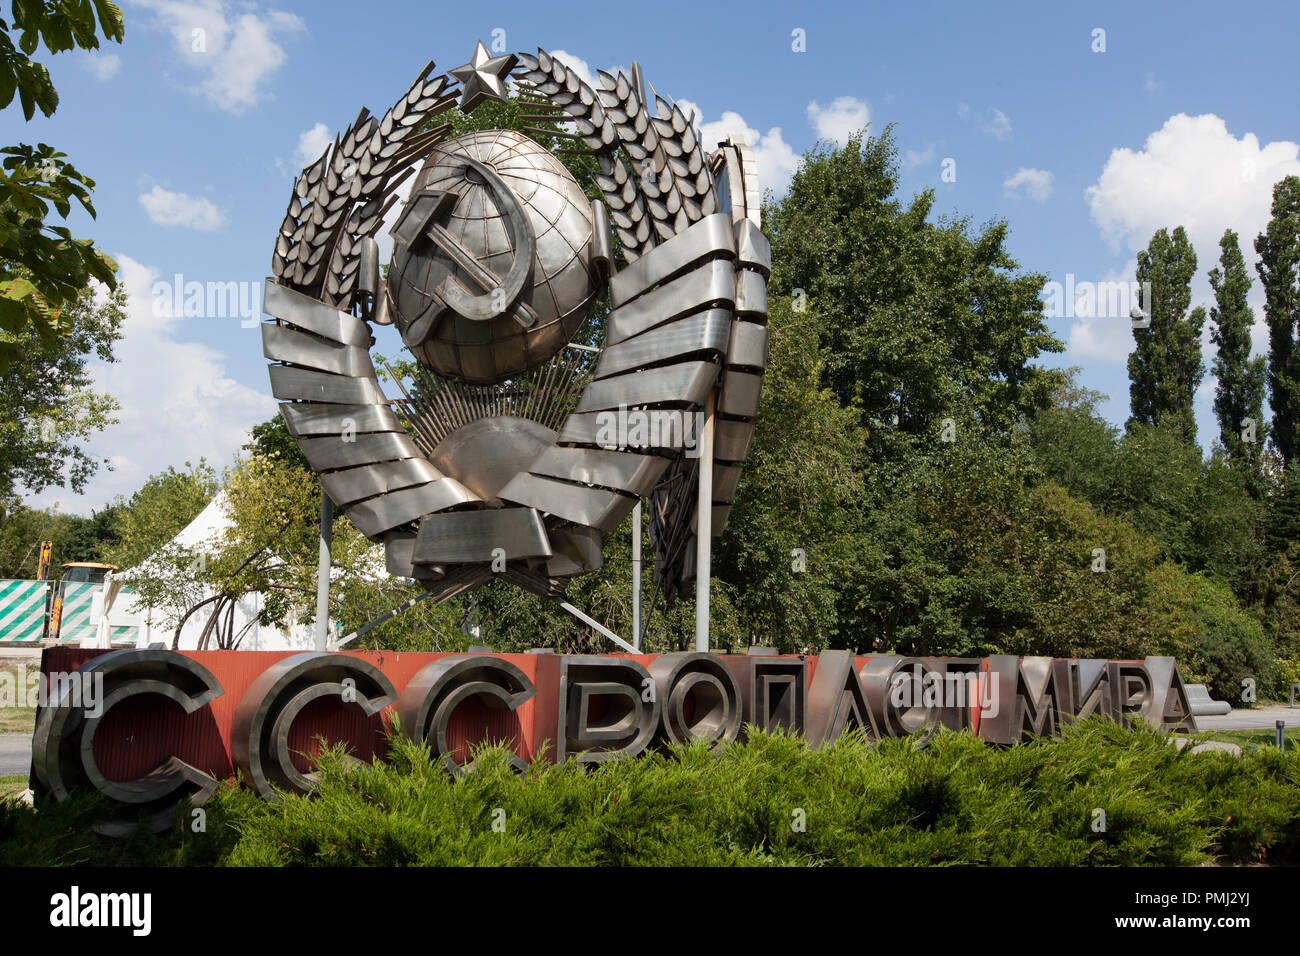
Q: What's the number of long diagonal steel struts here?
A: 2